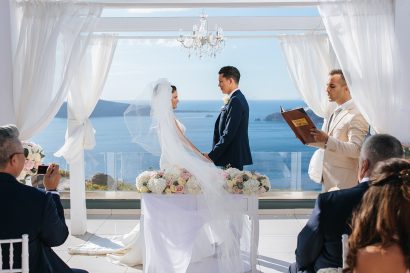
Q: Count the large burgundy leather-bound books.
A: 1